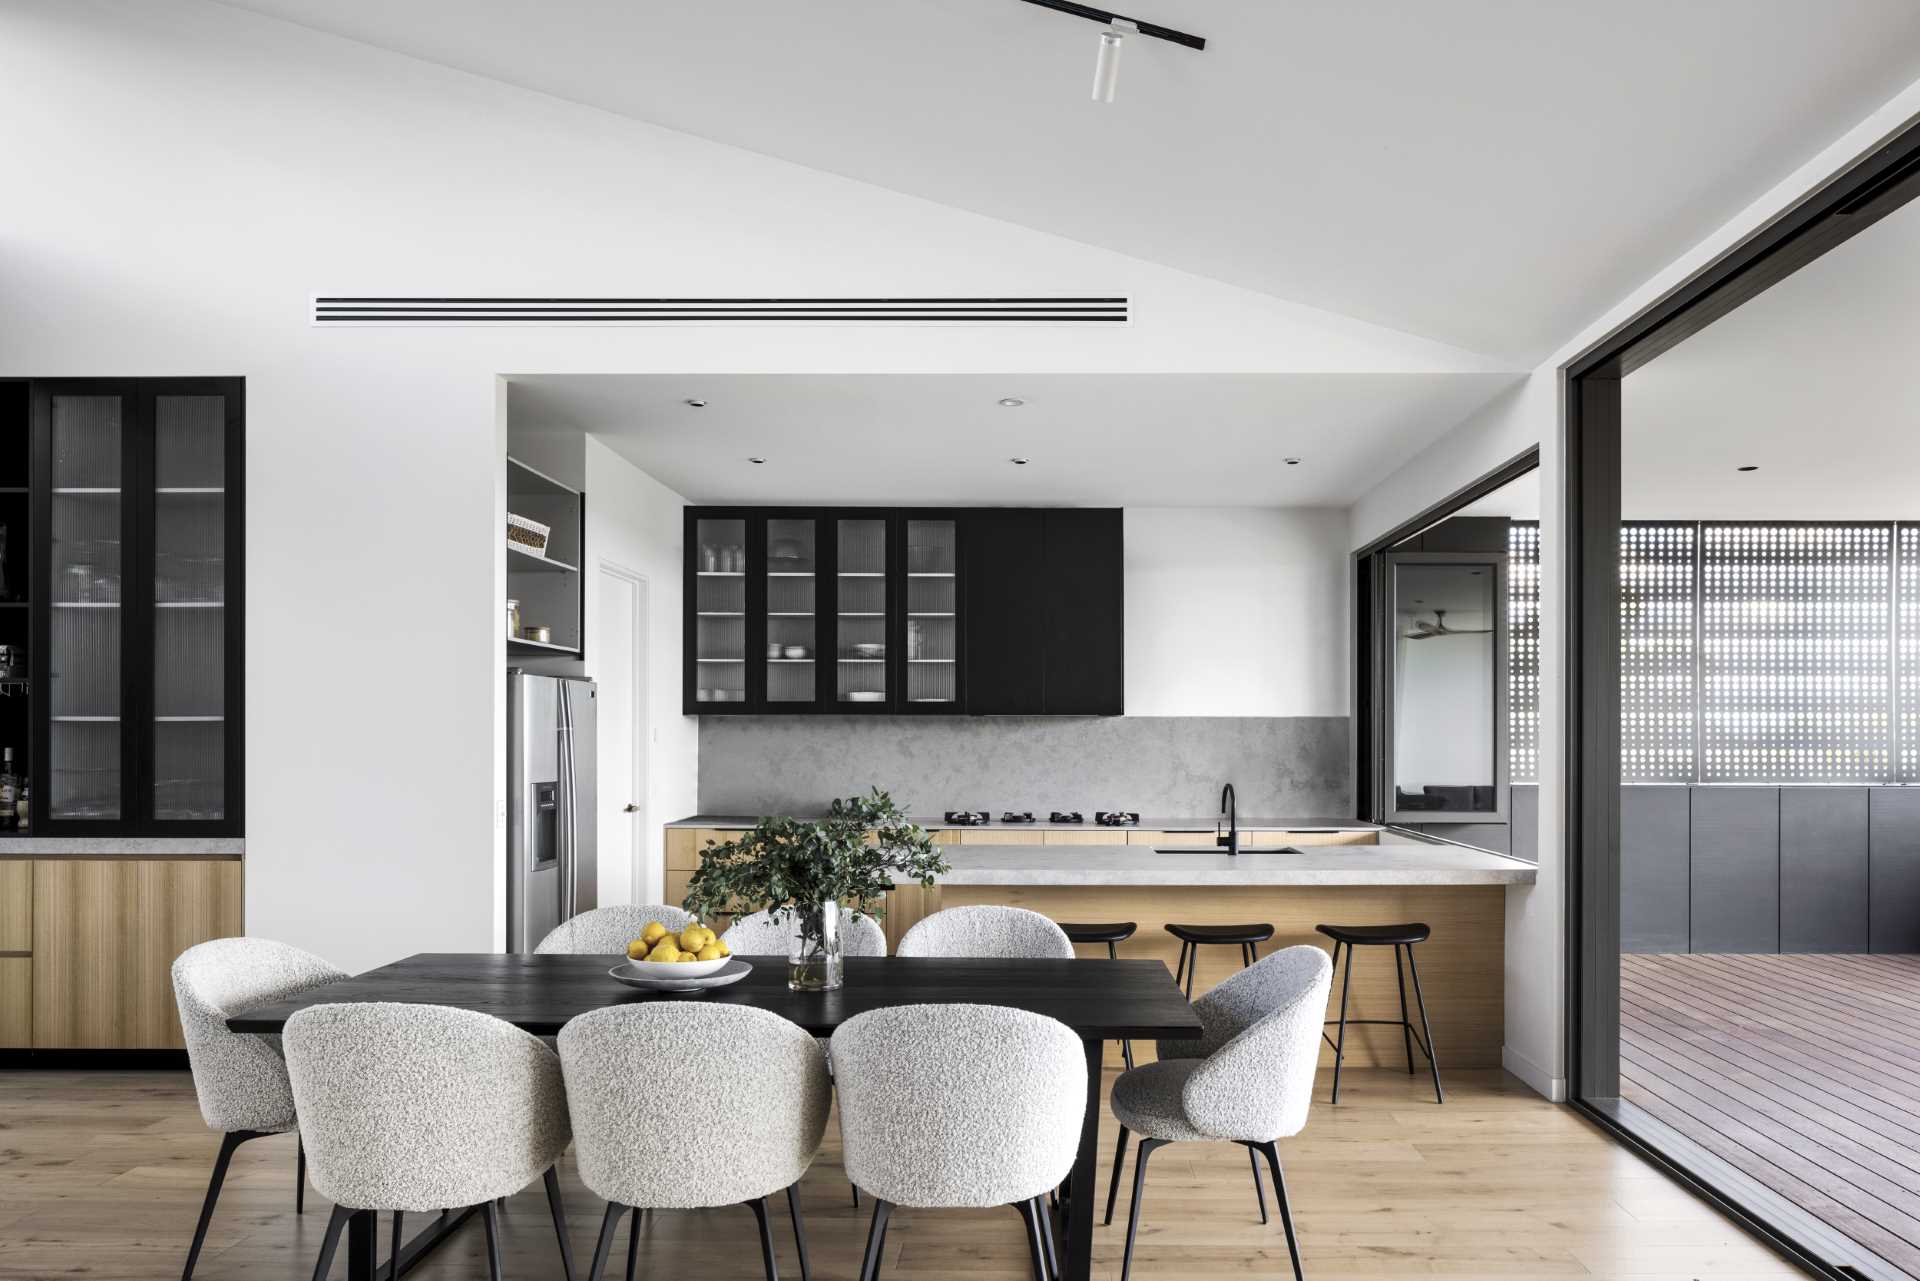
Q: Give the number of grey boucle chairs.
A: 8